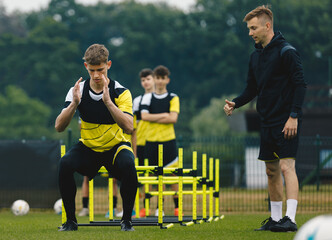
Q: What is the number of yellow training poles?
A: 11